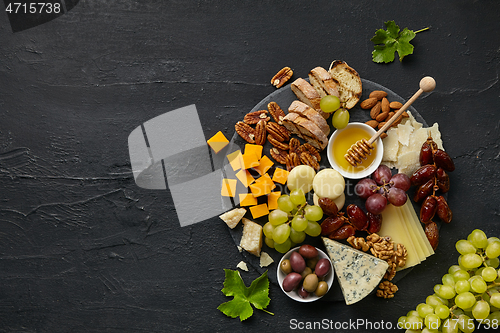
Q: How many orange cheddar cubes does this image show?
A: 13